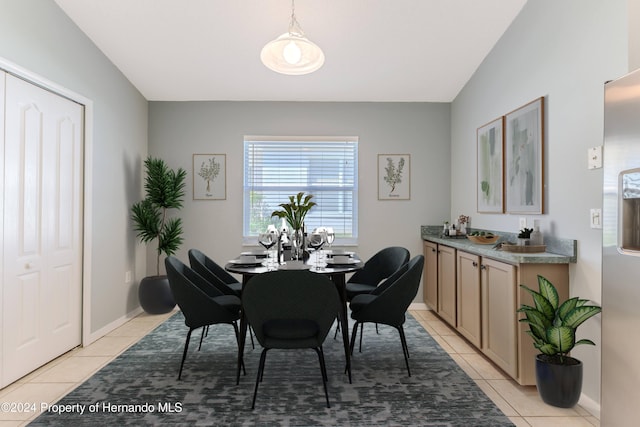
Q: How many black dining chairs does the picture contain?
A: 5